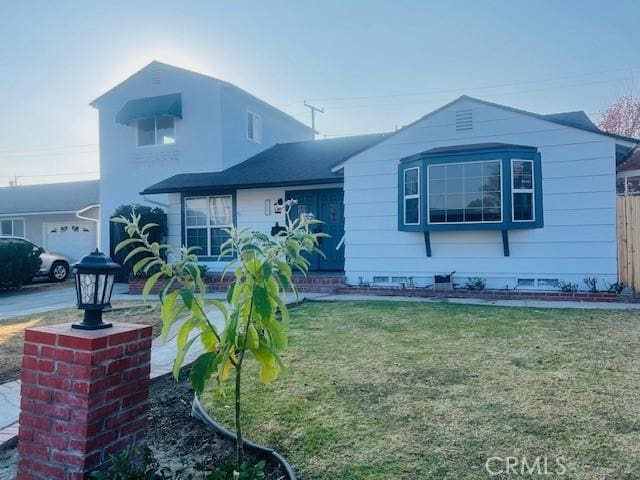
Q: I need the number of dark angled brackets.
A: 2